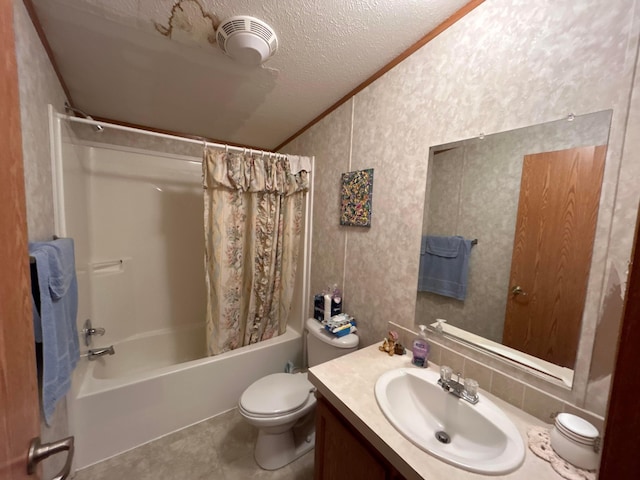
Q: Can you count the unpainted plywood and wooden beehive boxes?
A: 0